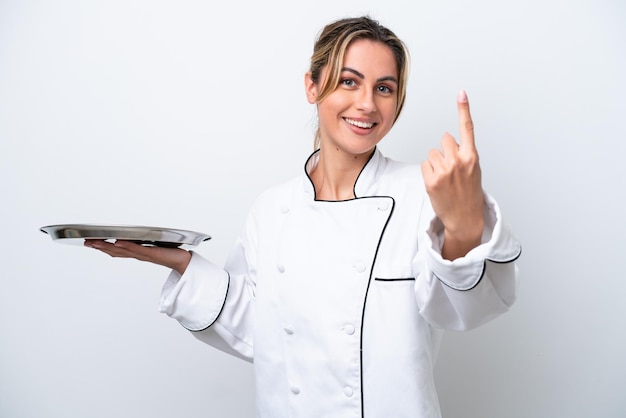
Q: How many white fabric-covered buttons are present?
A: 8